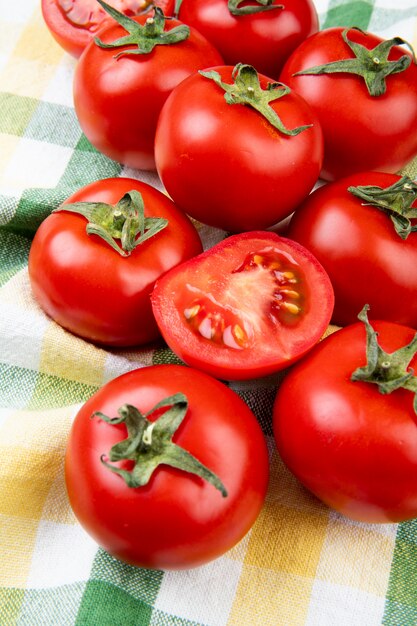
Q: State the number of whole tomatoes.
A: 8